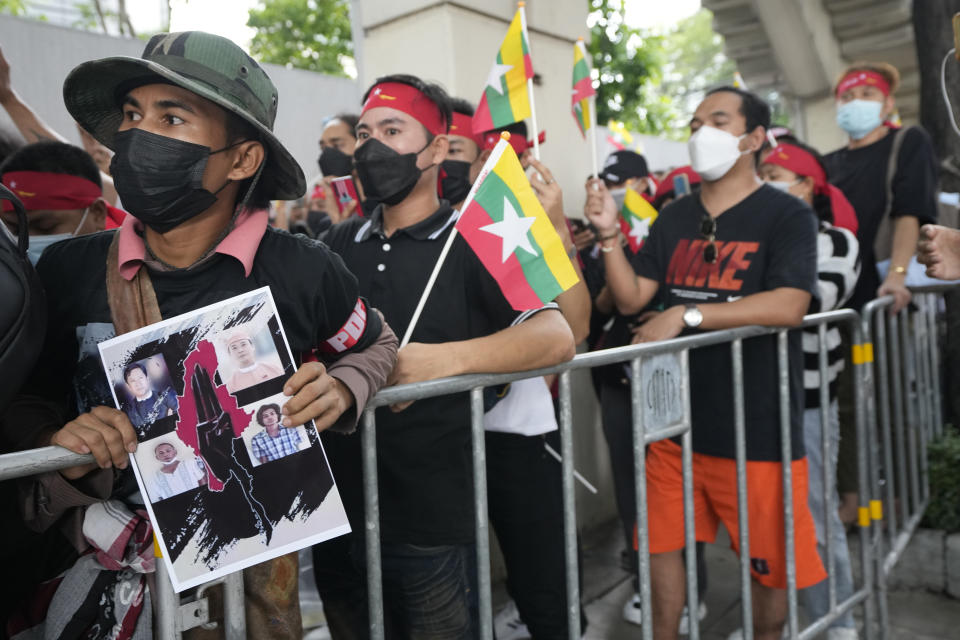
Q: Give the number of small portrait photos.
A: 4